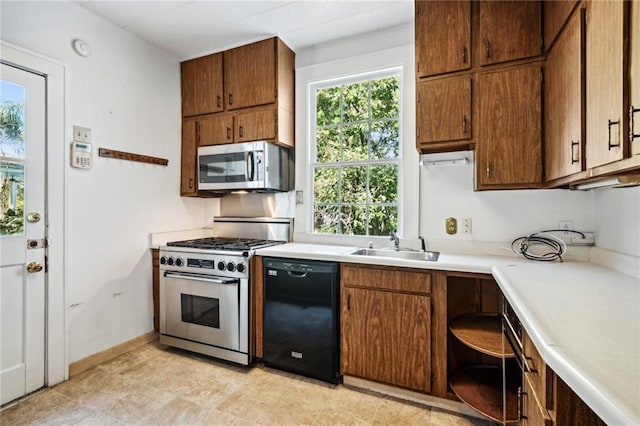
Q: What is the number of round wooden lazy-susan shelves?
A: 2